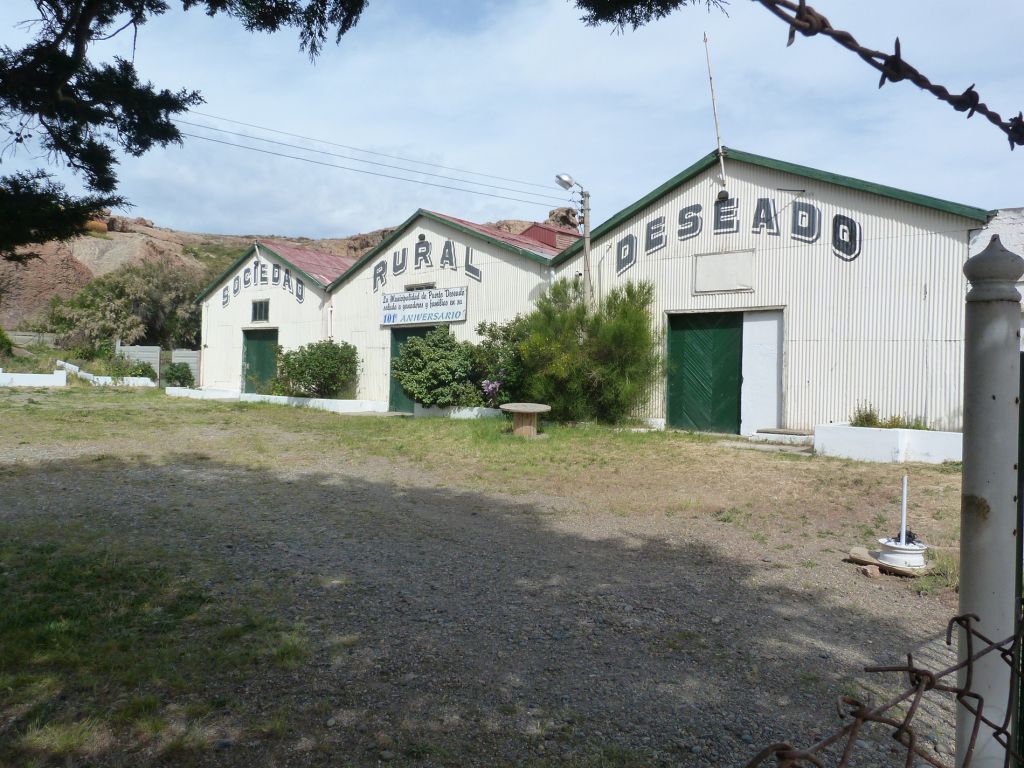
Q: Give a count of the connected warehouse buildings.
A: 3